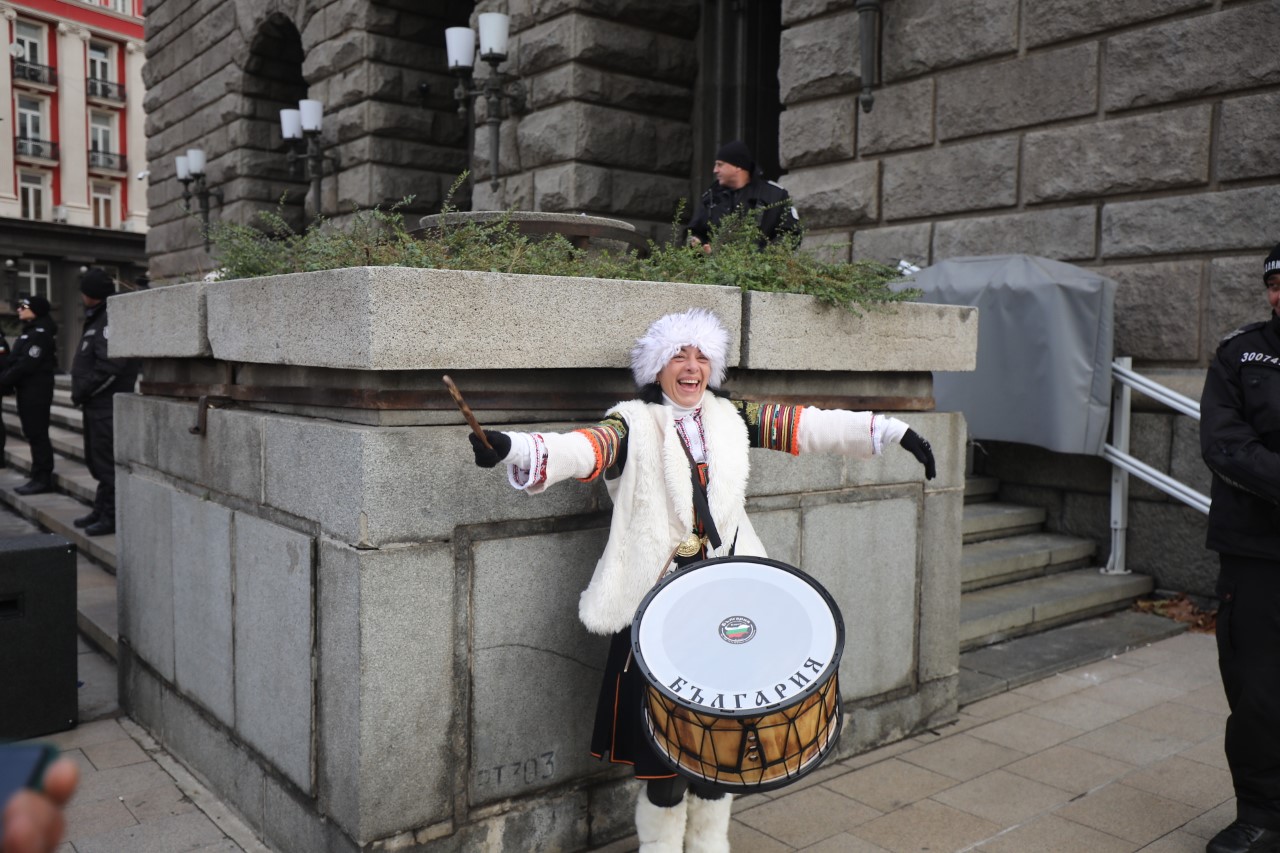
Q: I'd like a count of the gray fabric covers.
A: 1